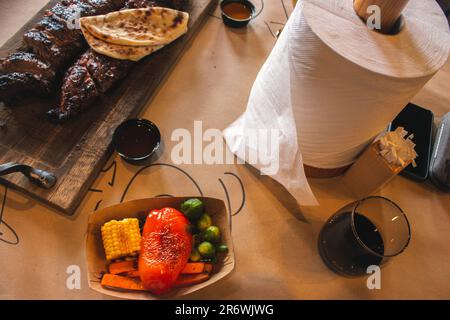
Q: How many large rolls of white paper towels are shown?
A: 1